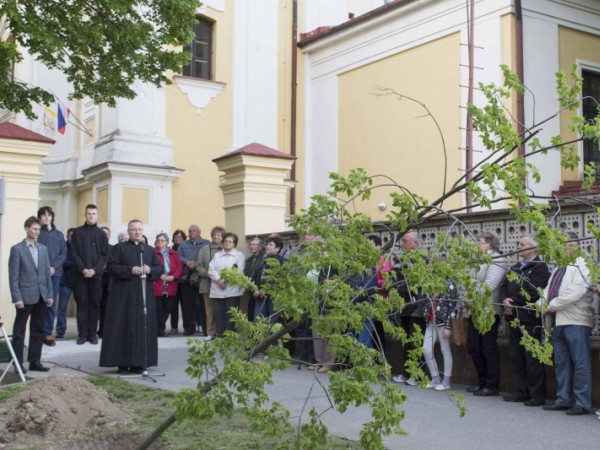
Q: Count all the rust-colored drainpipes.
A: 3